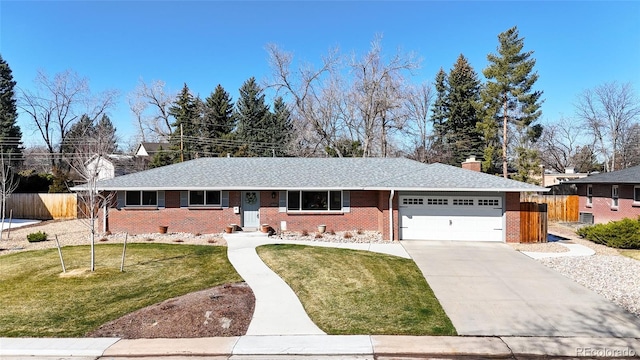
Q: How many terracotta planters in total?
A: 3